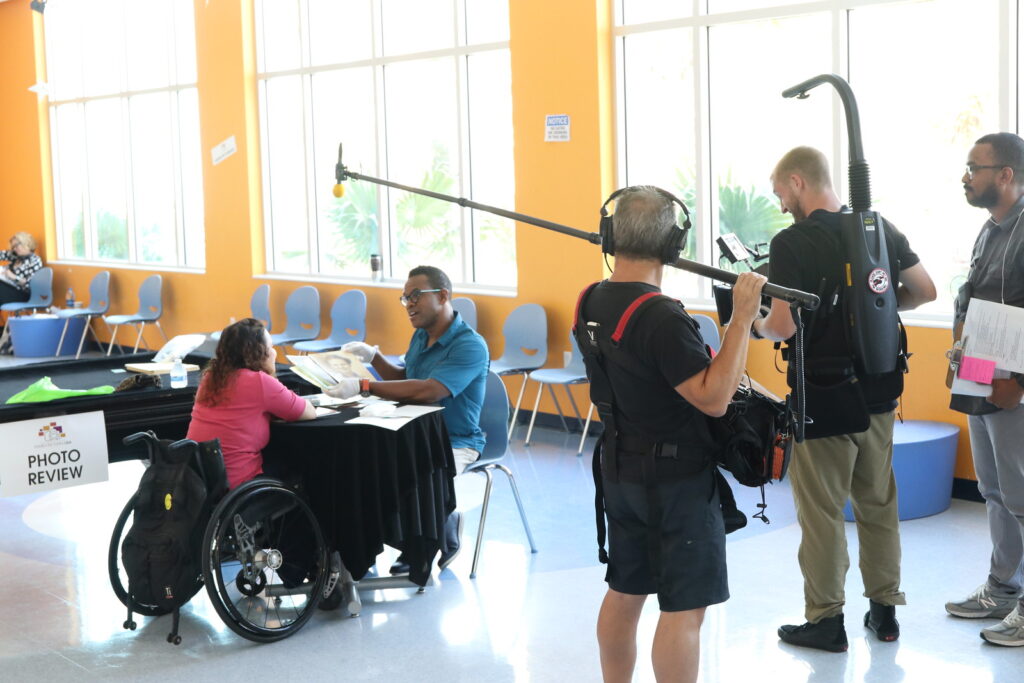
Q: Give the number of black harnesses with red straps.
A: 1